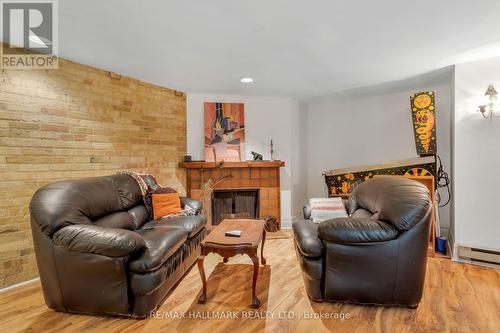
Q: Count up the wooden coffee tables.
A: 1